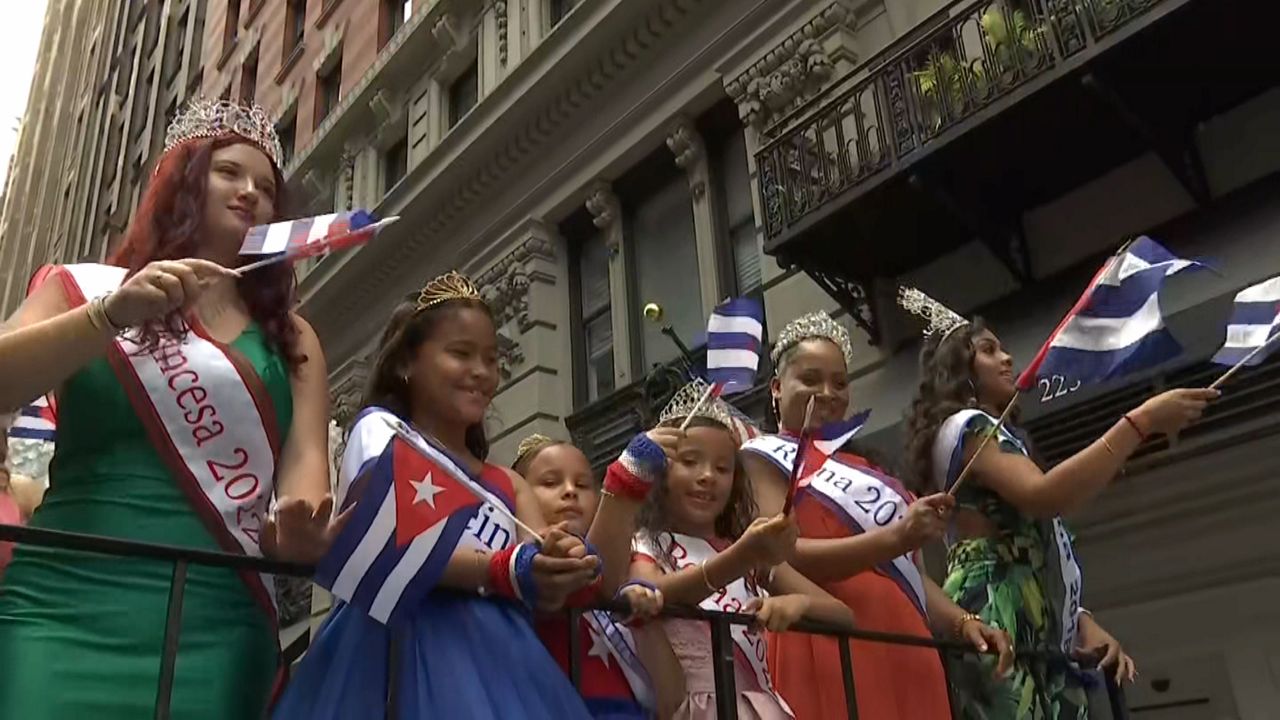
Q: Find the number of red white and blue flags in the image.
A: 7